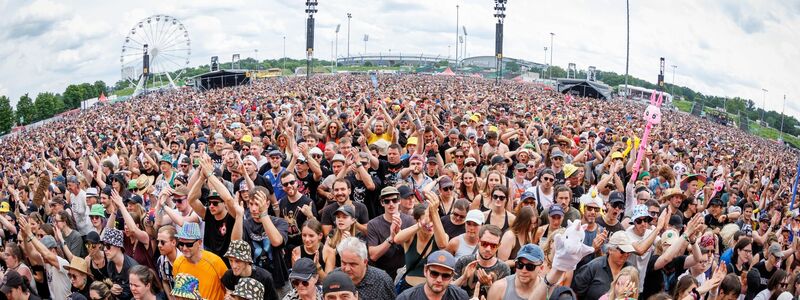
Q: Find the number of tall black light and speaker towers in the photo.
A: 4